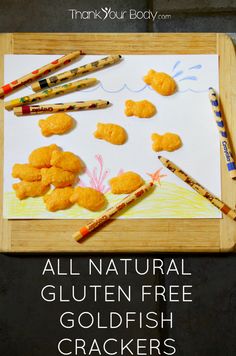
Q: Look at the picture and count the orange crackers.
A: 13